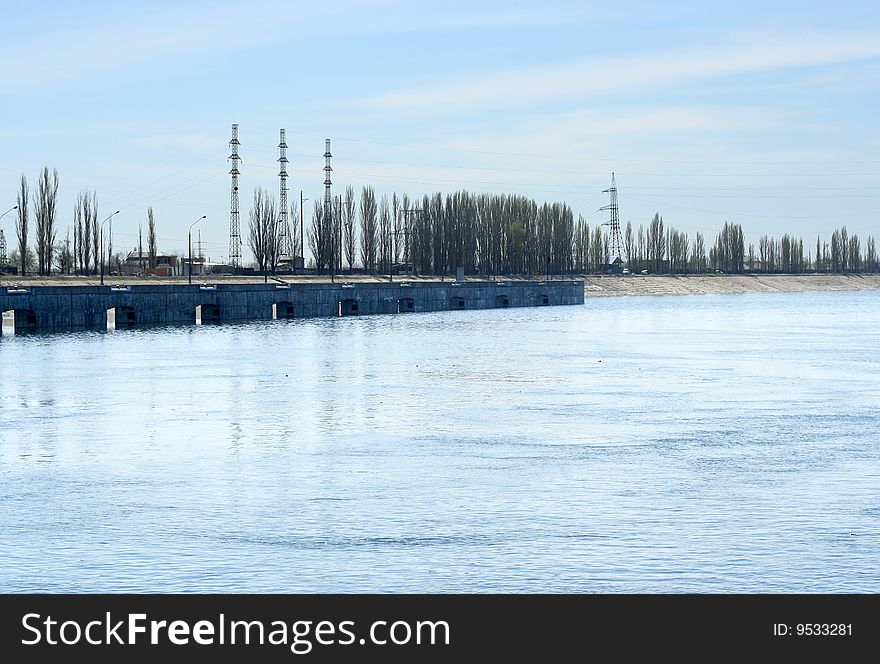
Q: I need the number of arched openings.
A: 9